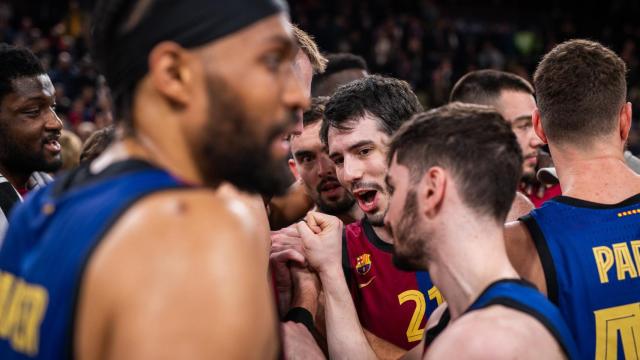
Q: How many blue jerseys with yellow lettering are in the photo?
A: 2